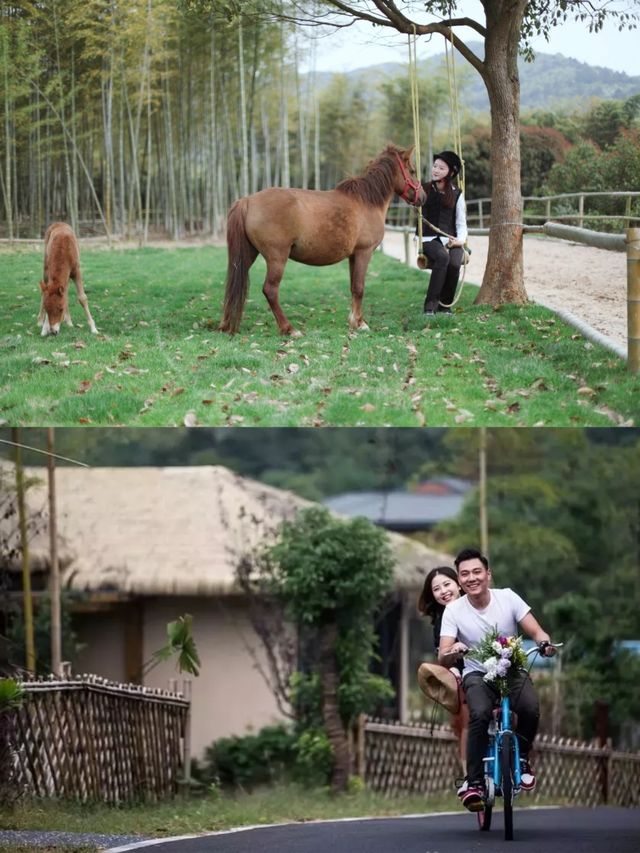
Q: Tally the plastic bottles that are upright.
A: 0